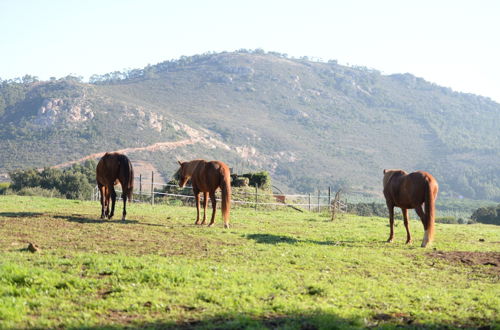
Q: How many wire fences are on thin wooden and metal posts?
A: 1